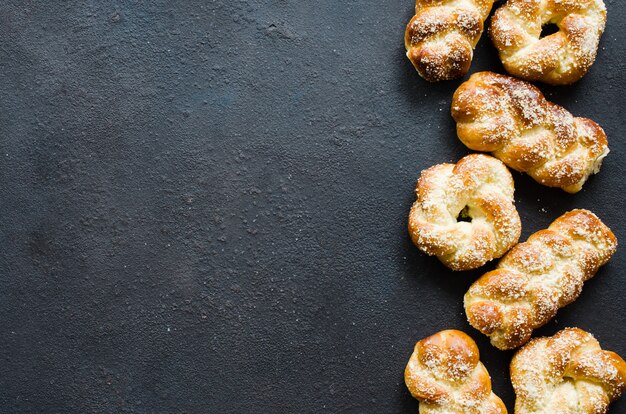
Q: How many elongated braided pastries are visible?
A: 4